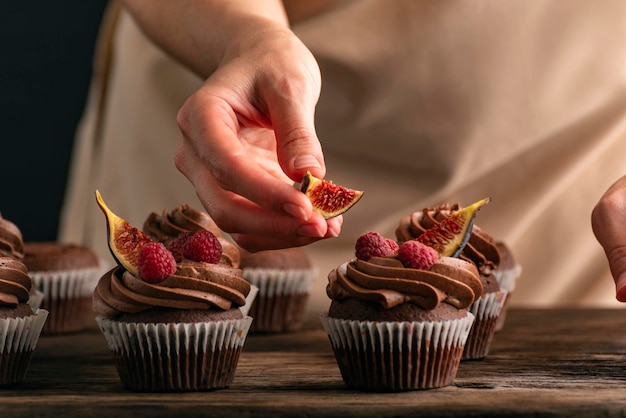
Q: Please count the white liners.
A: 9